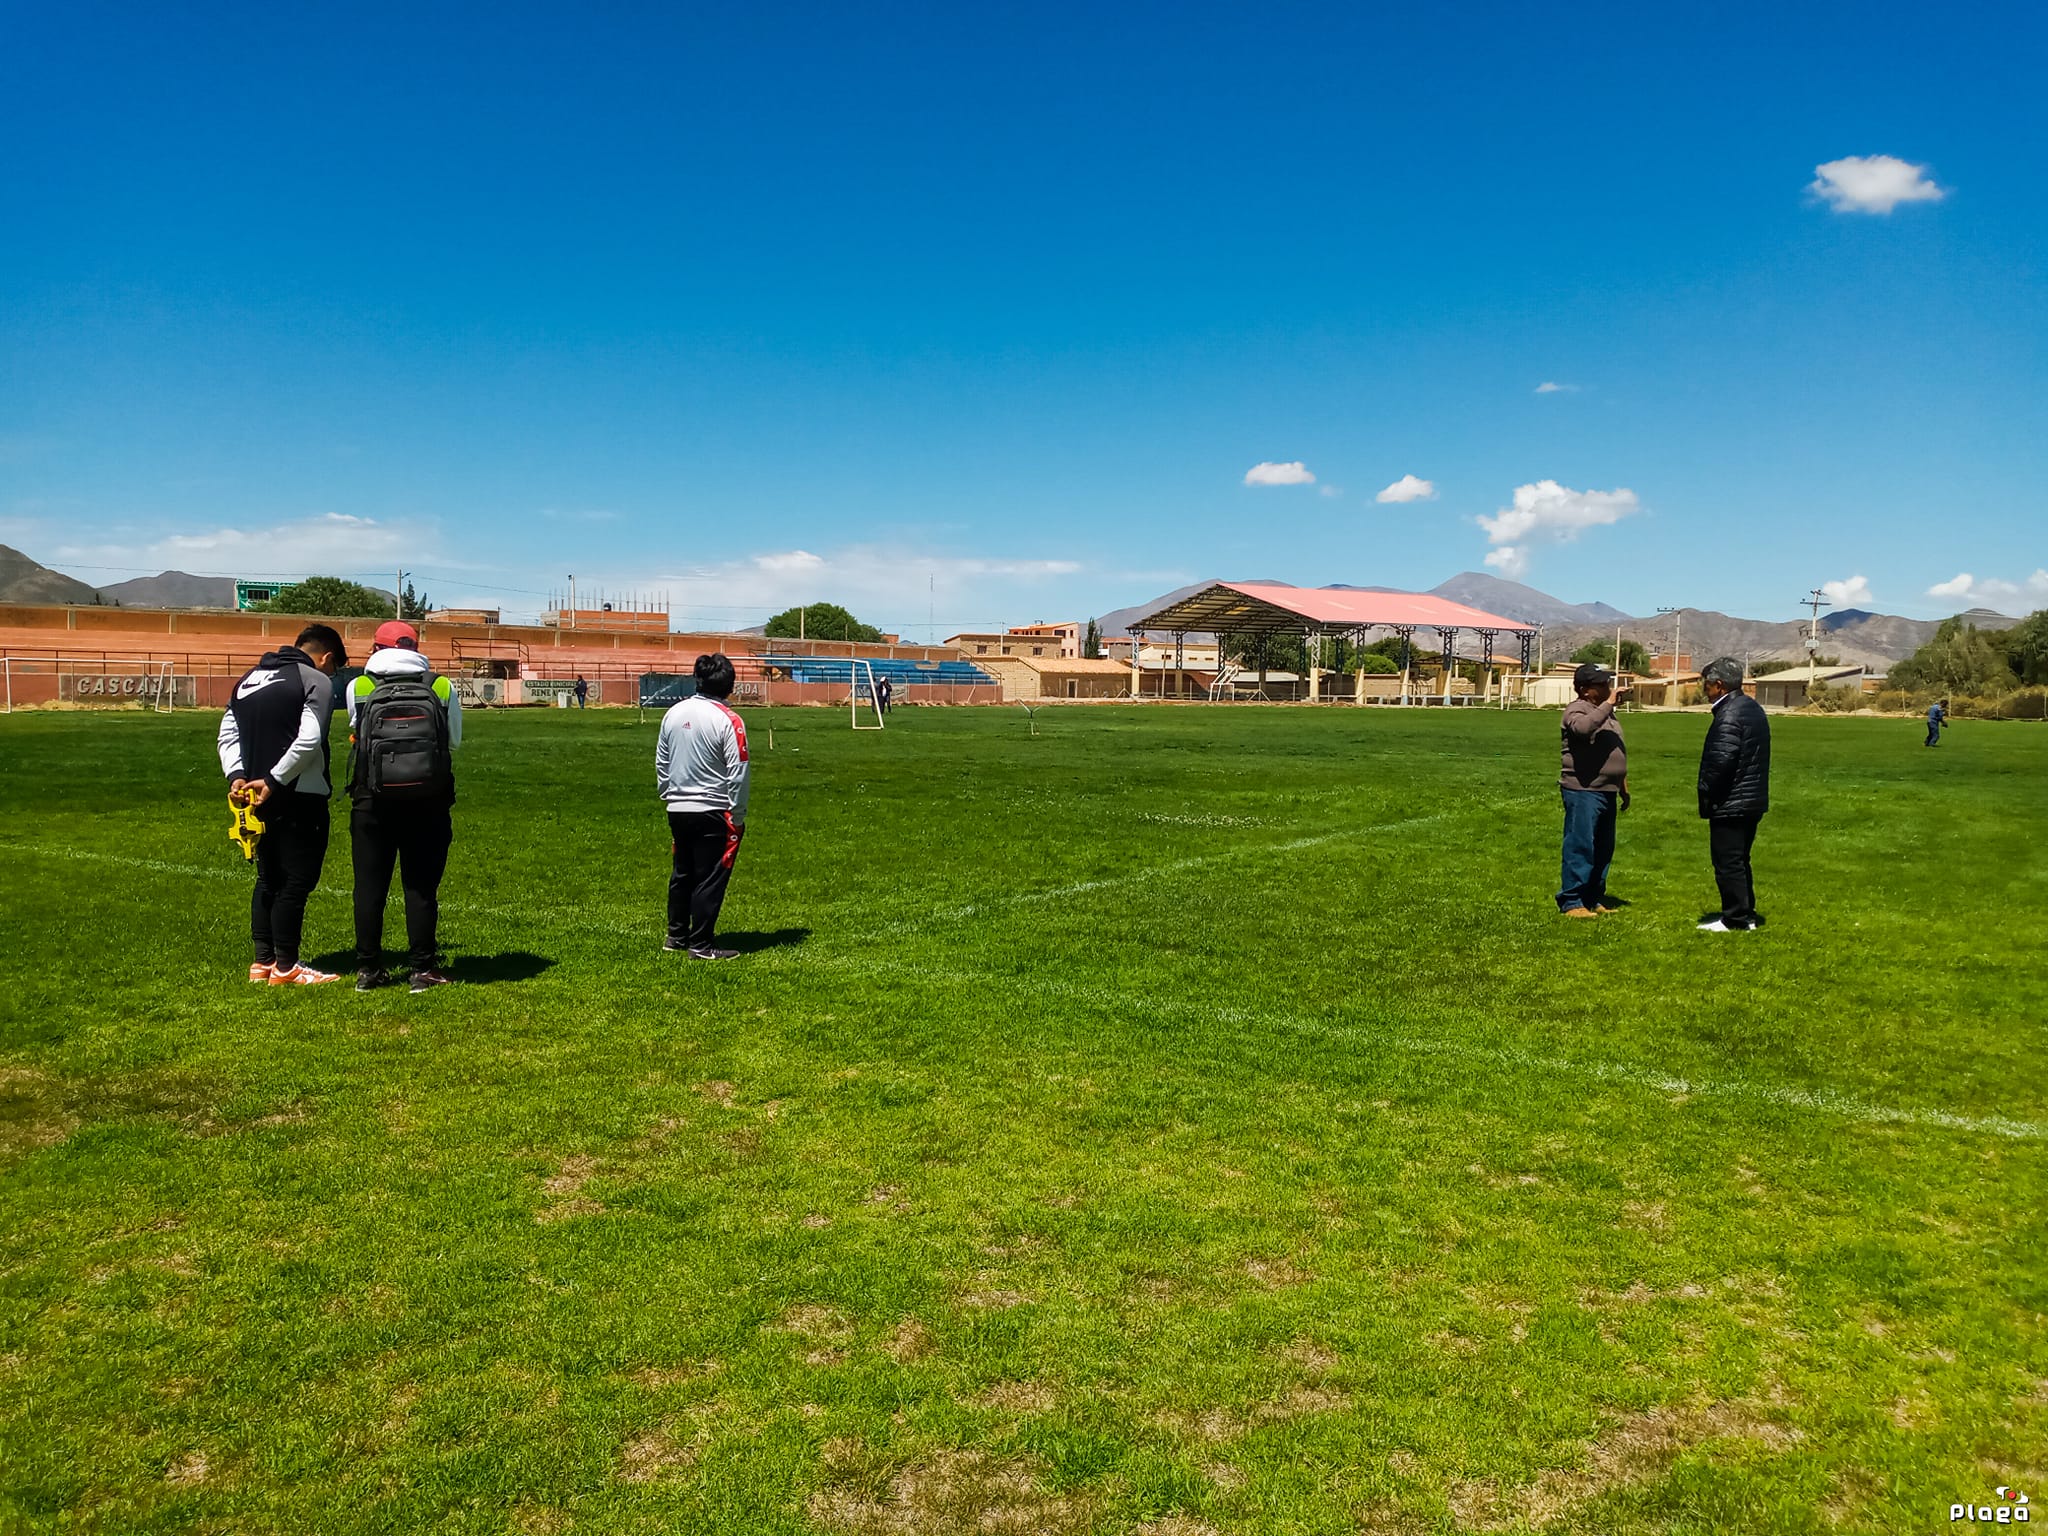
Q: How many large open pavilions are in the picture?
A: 1